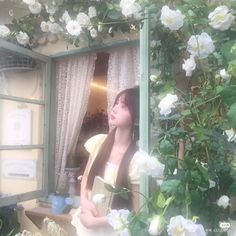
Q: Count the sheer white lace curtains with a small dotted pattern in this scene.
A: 2